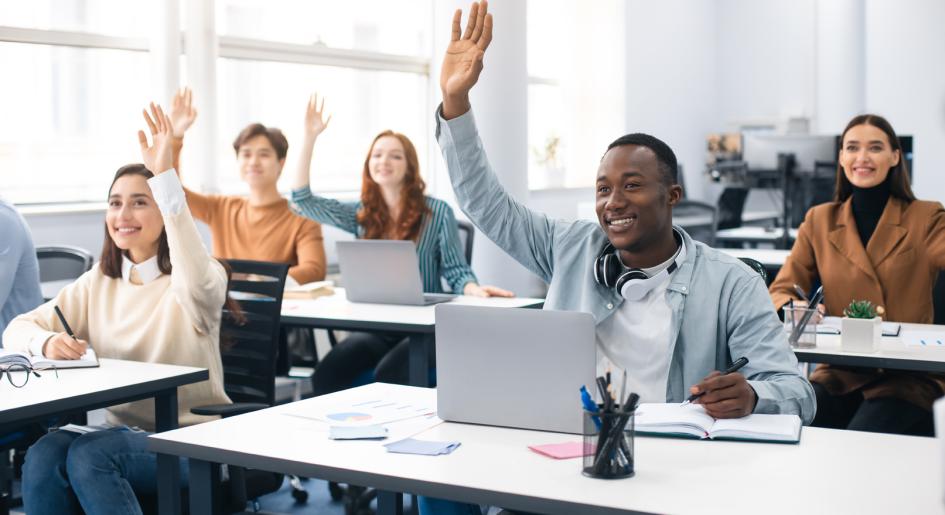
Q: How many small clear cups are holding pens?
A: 2